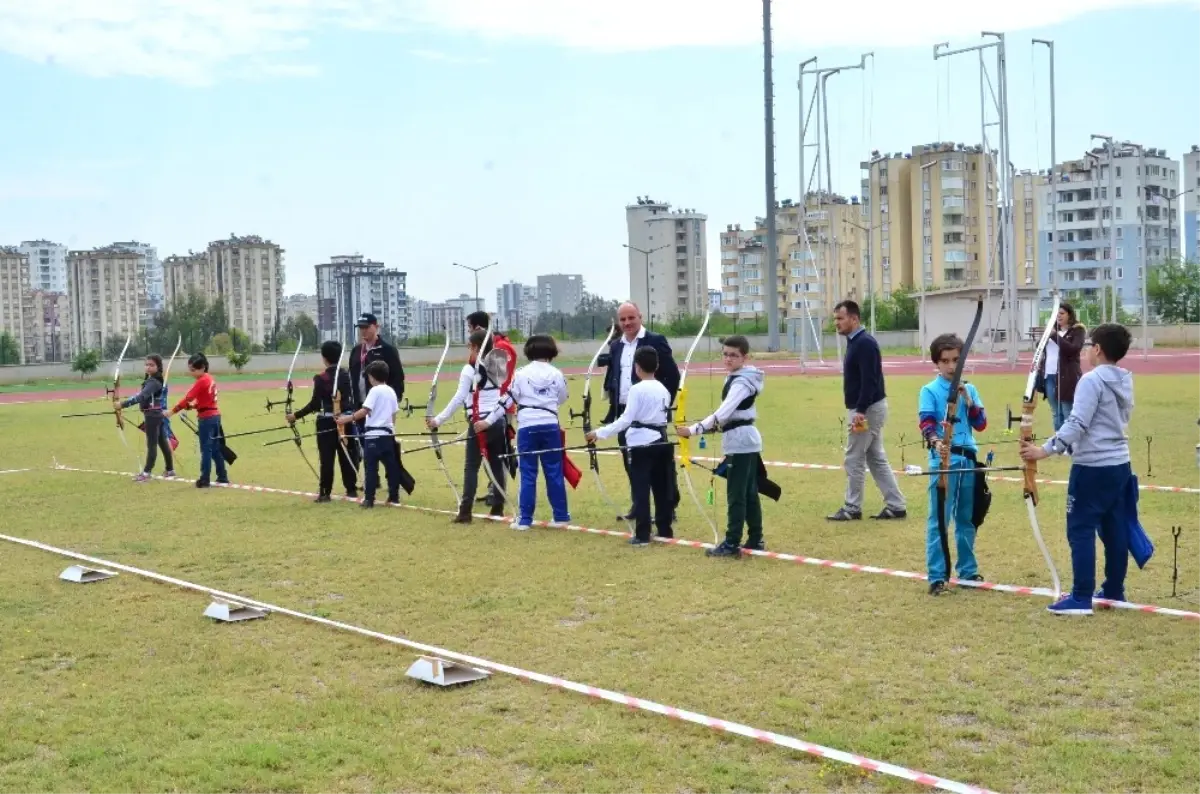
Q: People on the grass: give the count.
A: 15